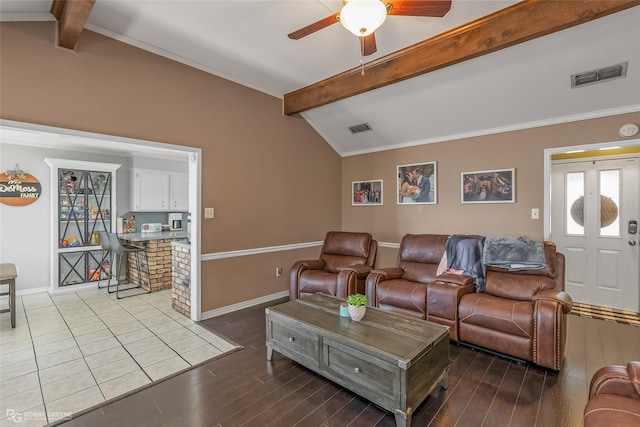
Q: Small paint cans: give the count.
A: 0